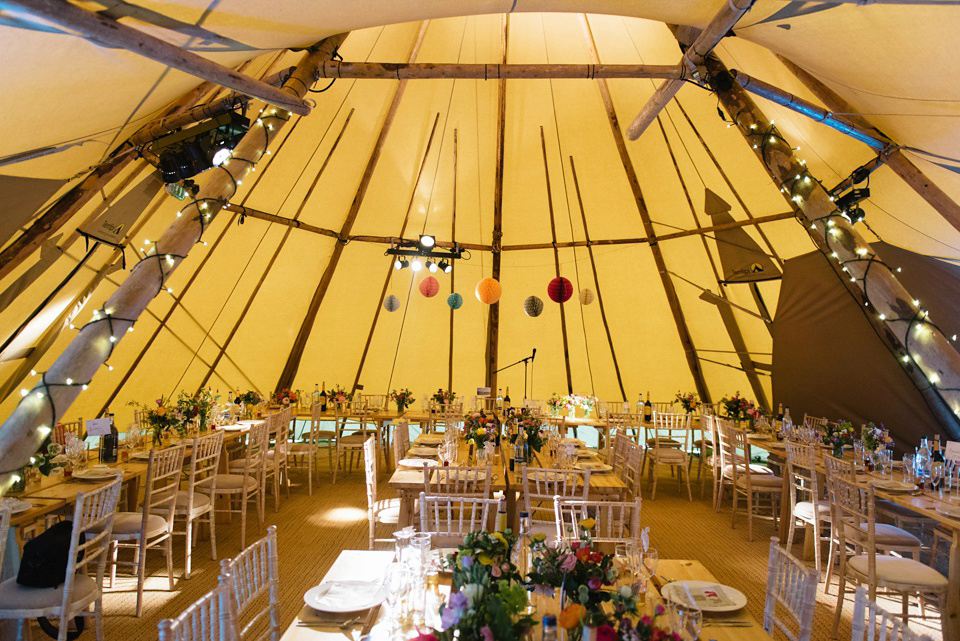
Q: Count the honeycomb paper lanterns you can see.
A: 7